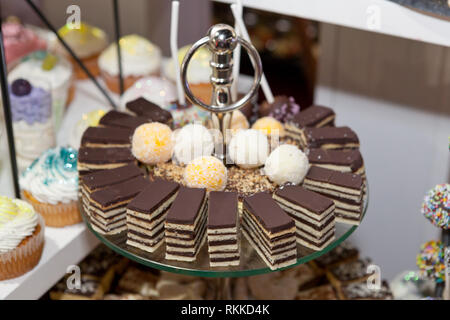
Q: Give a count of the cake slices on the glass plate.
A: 15